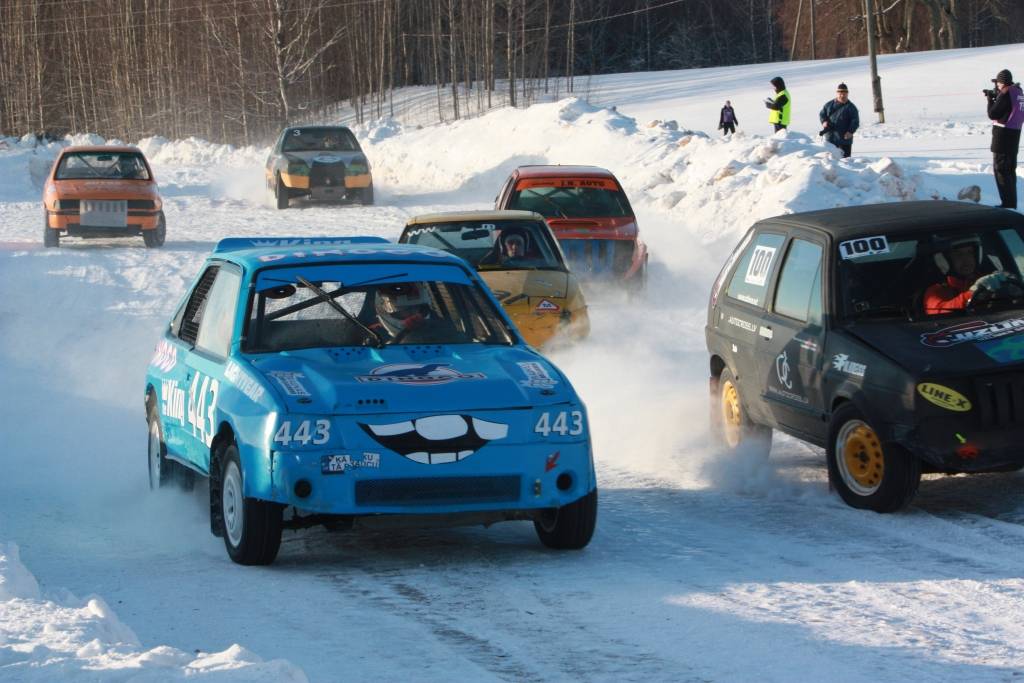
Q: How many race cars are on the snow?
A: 6